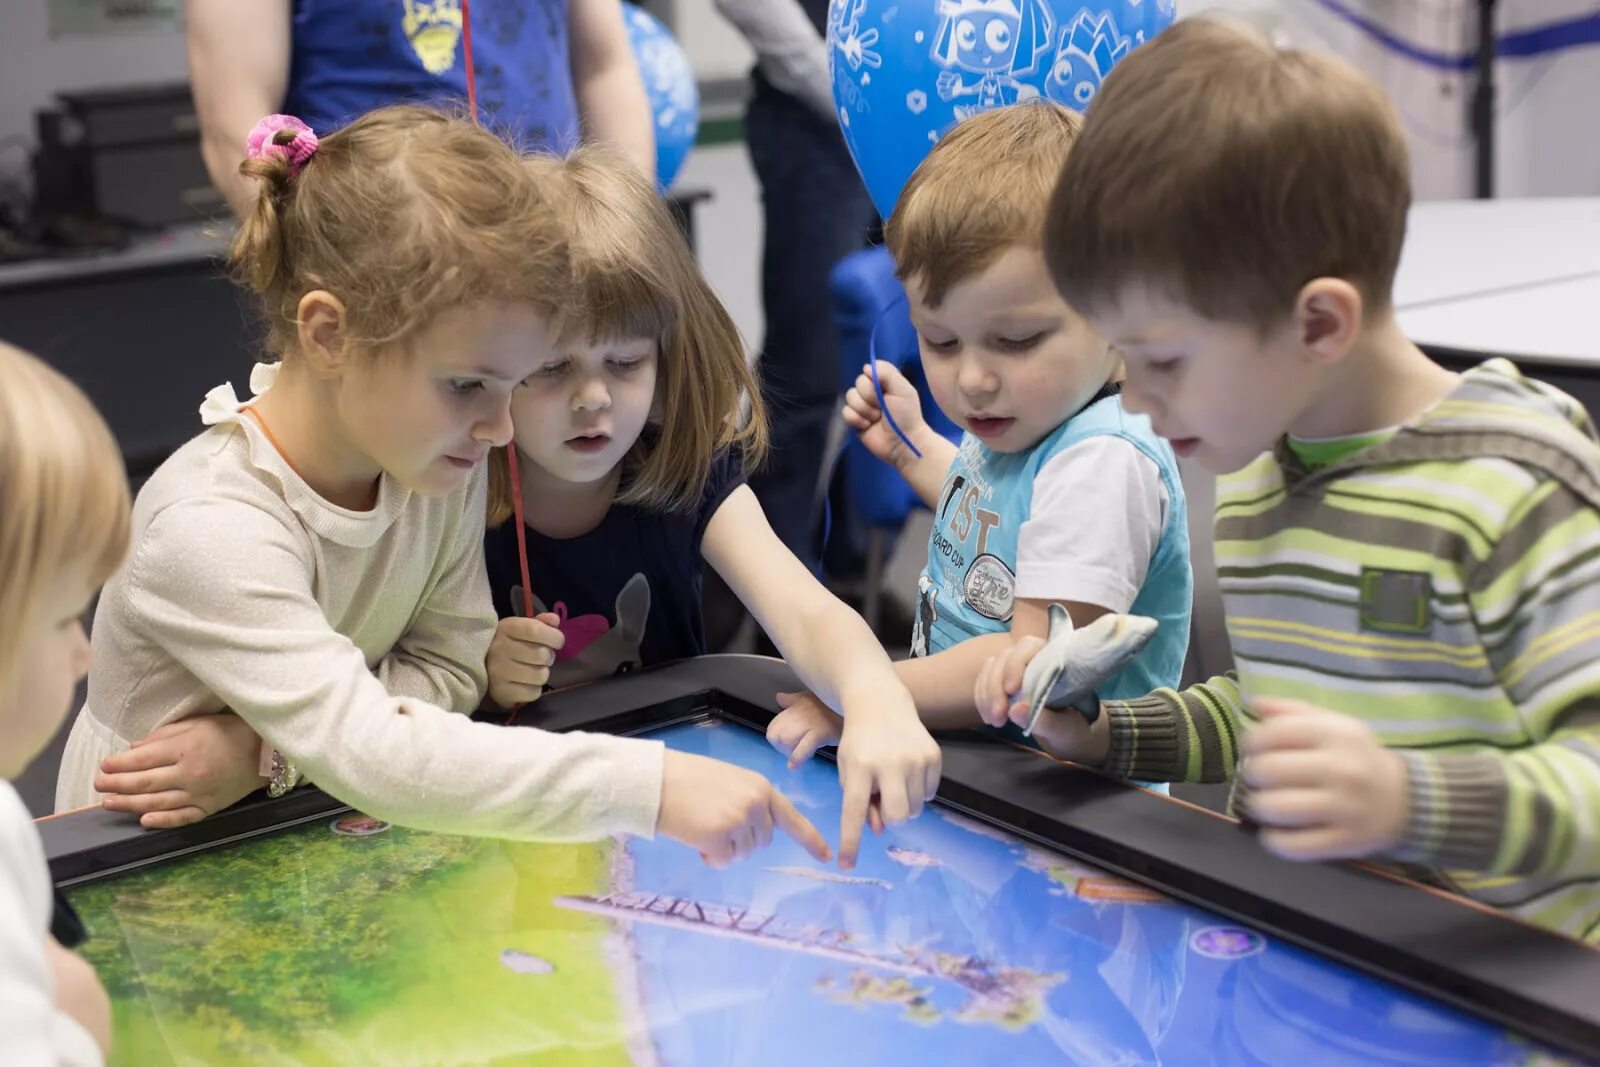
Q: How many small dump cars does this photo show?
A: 0